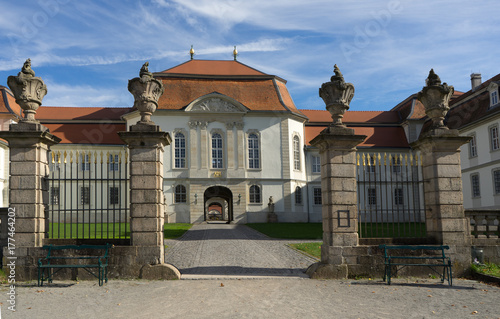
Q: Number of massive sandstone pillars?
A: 4